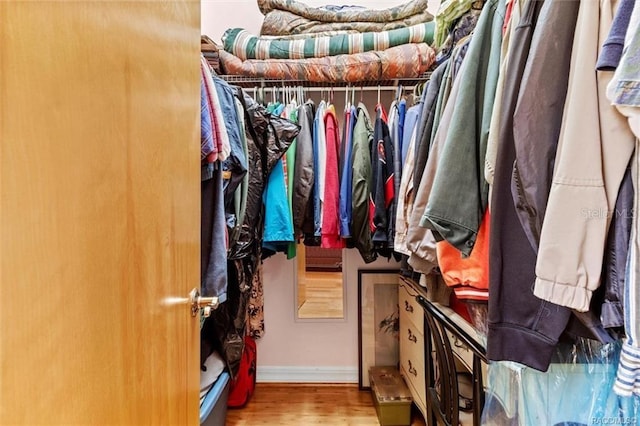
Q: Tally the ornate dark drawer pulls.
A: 4